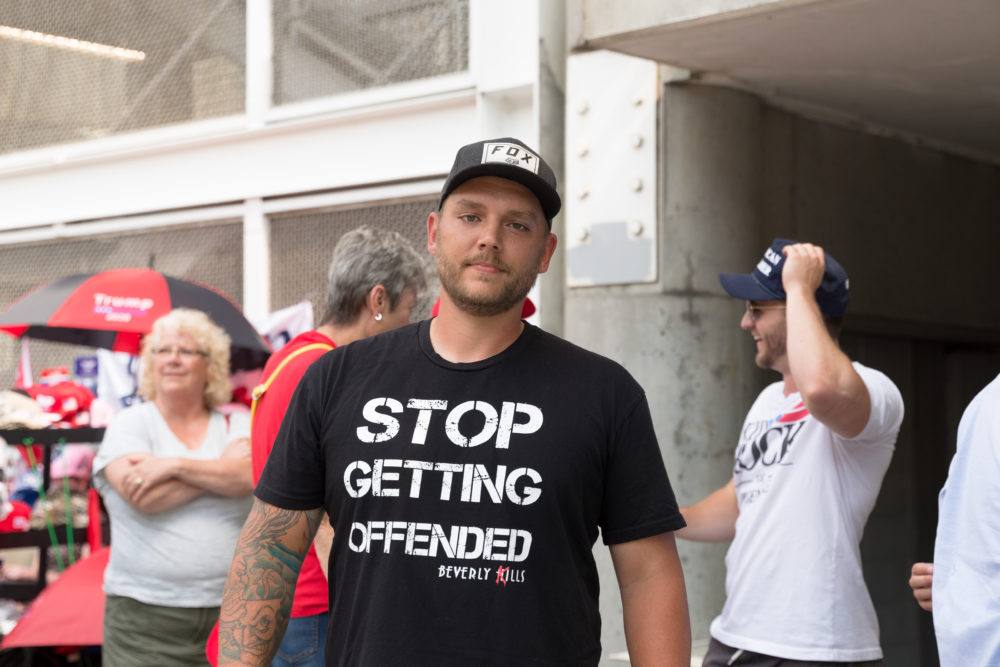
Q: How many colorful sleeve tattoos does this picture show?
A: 1